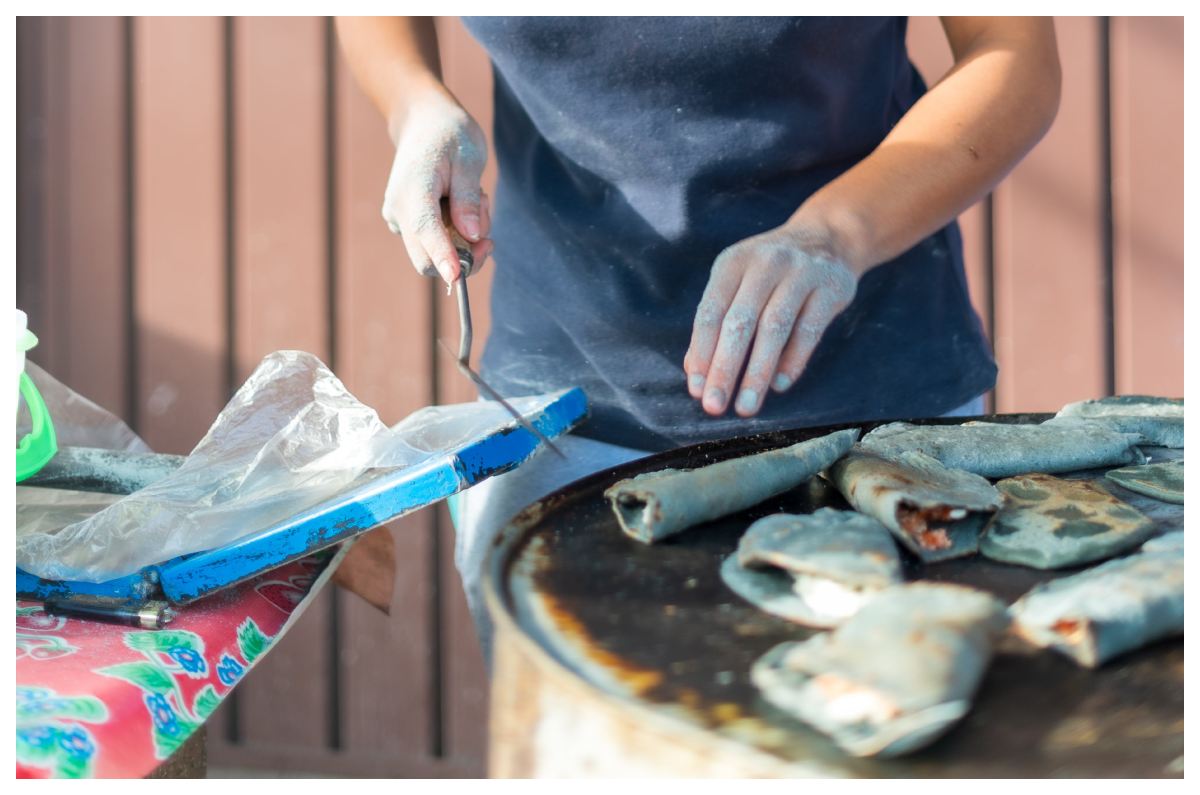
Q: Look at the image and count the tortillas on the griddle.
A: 9